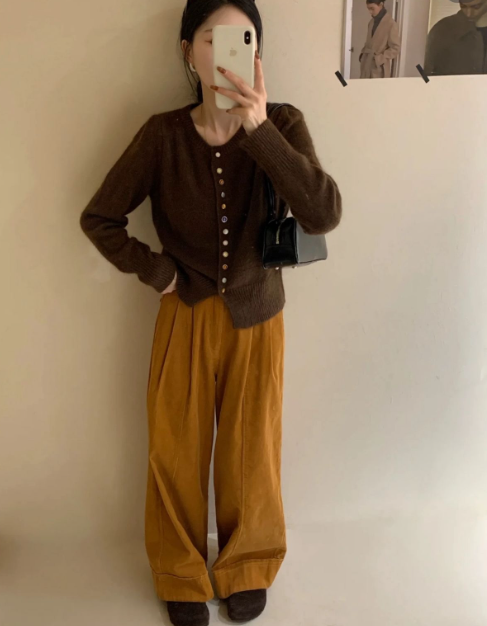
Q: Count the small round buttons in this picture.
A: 12